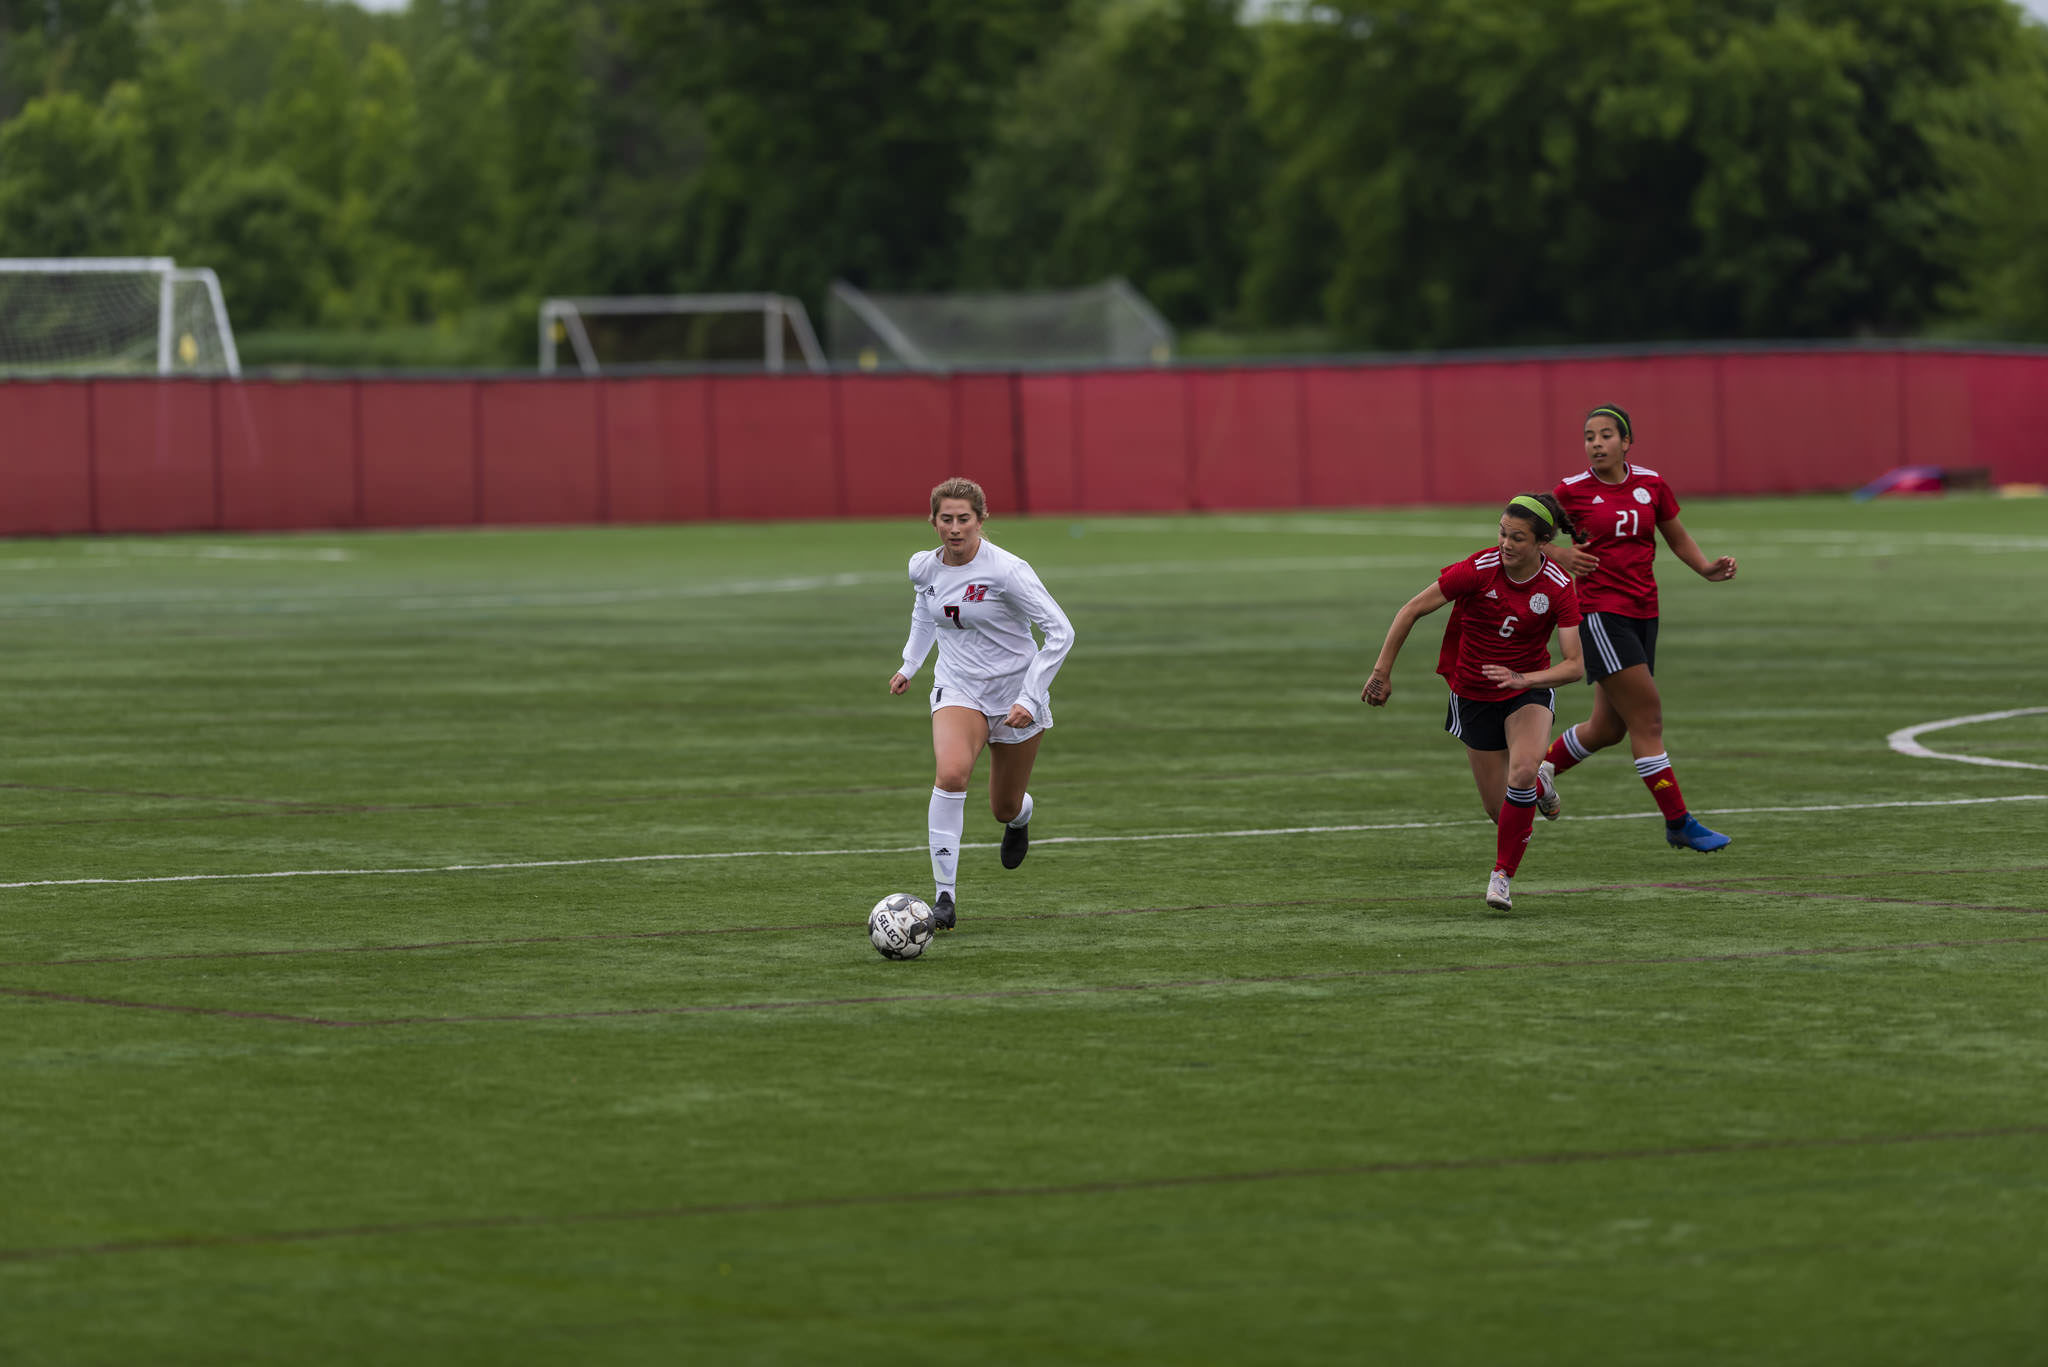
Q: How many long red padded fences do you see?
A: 1